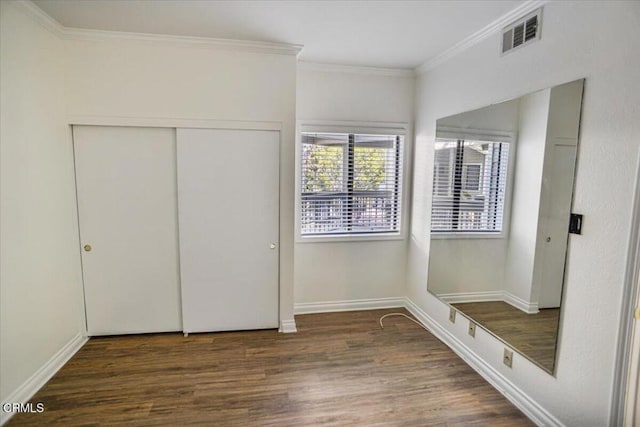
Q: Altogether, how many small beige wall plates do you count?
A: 3